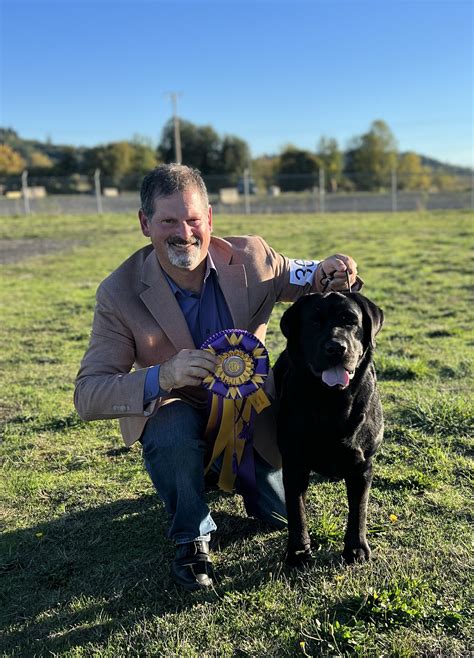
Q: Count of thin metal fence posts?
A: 5